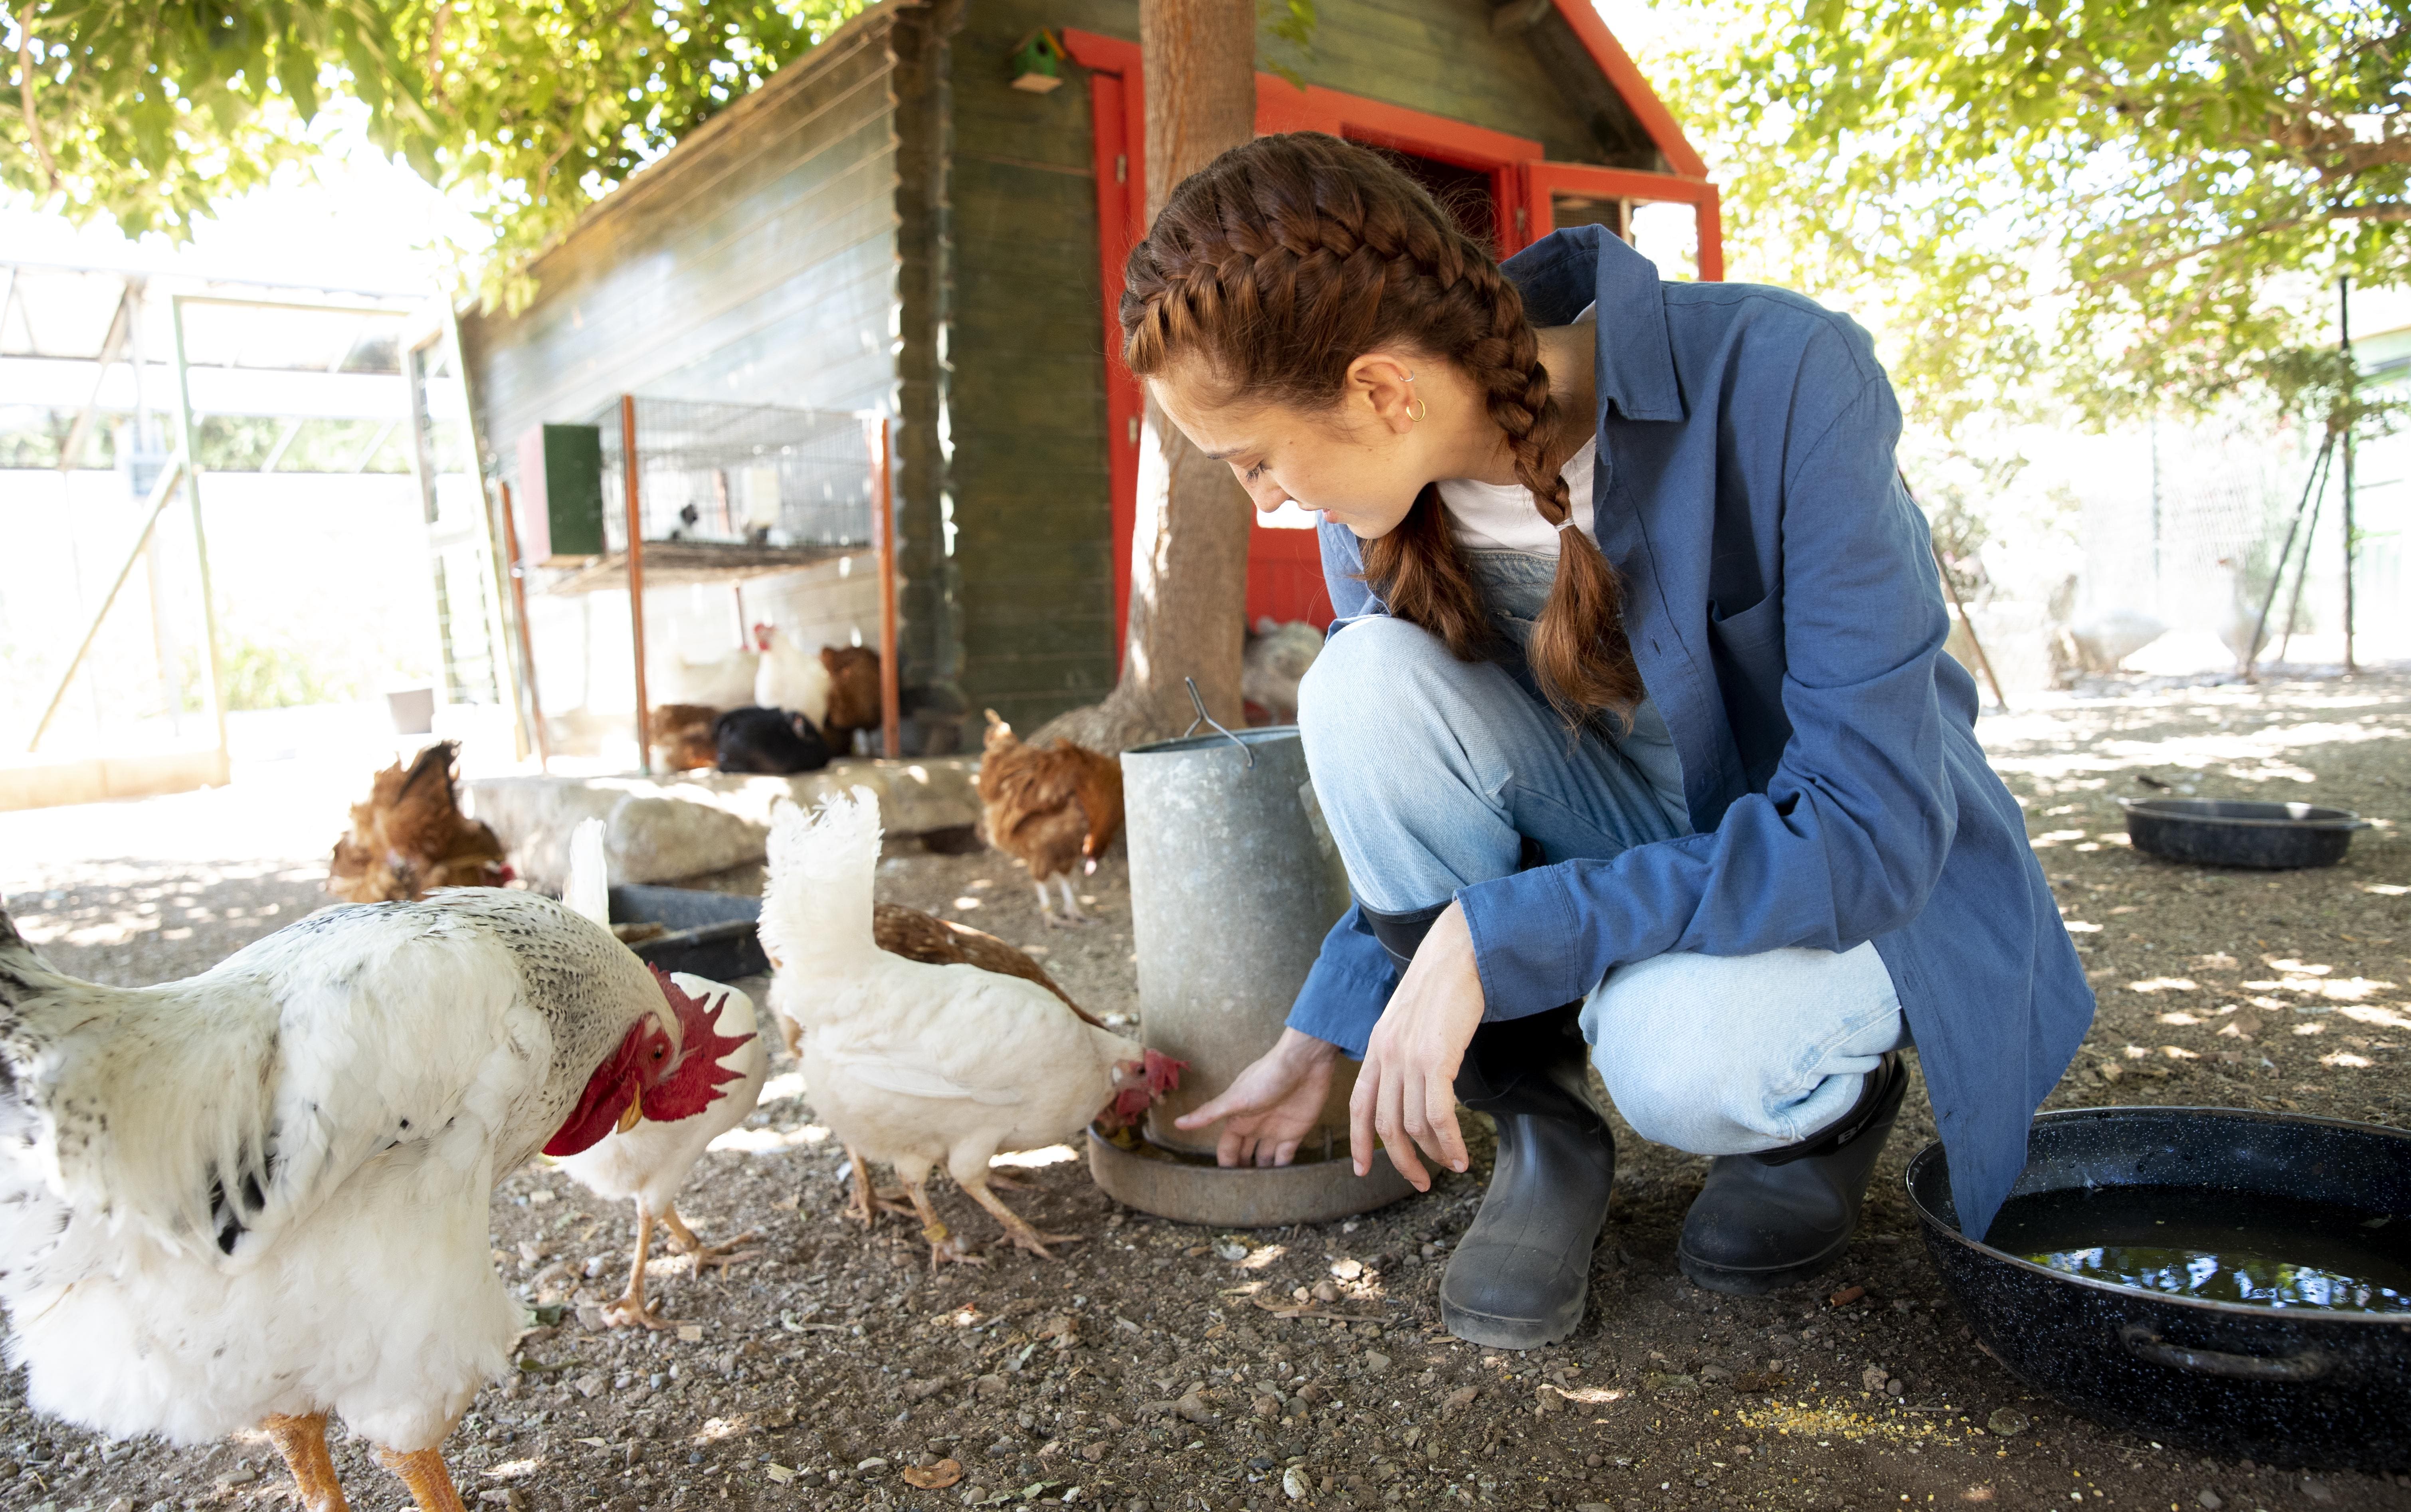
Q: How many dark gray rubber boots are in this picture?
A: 2